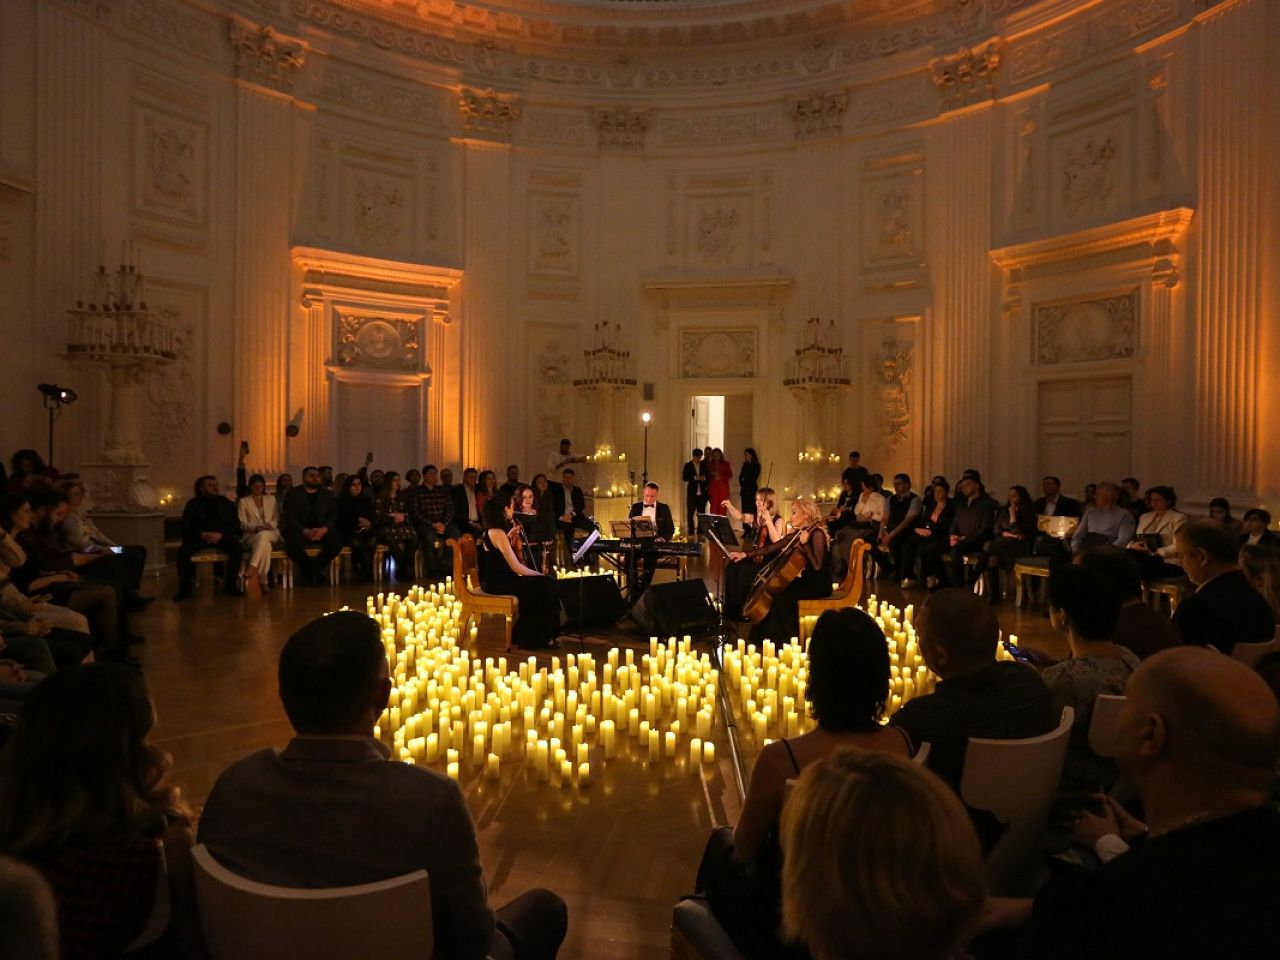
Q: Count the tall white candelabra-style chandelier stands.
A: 3